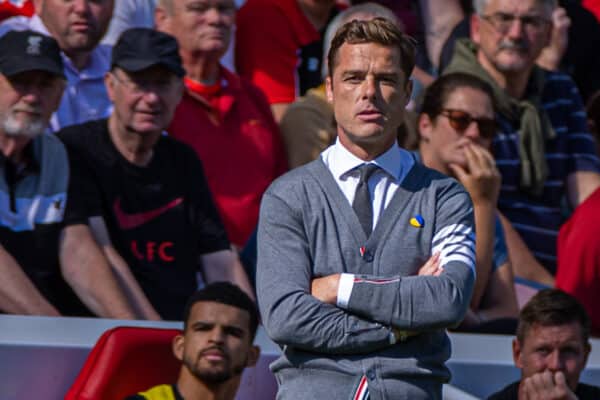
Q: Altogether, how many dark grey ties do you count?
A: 1